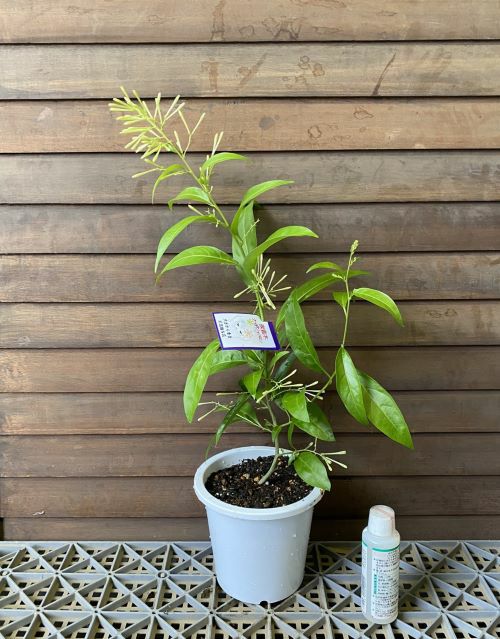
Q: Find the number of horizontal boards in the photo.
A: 12